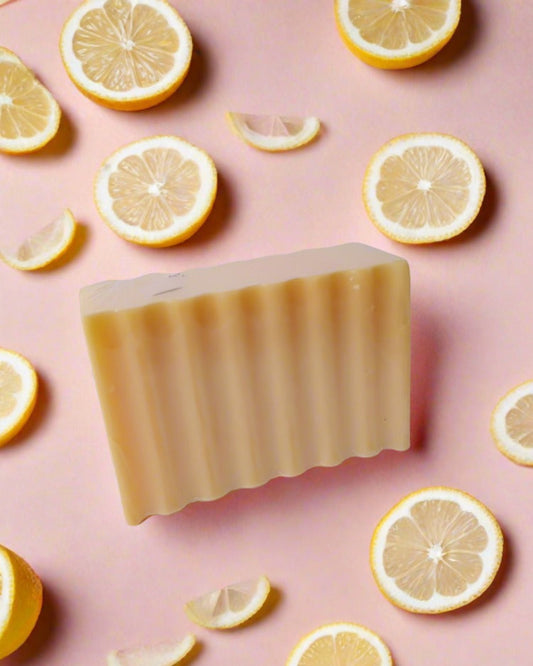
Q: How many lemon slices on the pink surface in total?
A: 14